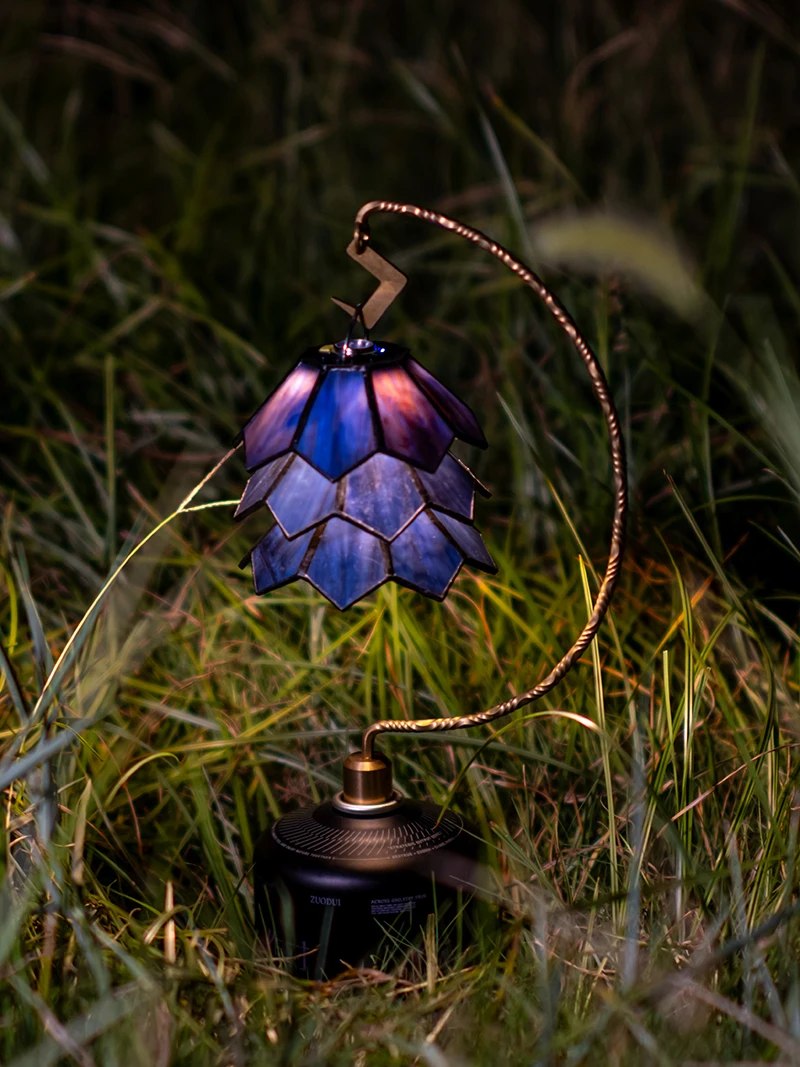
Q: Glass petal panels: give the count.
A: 12